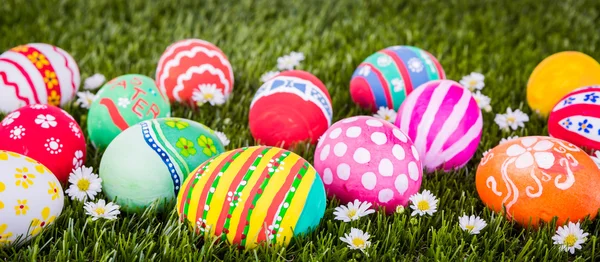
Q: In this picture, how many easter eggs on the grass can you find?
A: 14